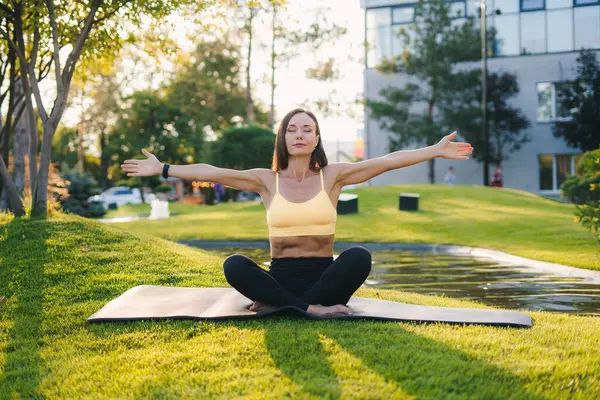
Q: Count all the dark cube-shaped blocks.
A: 2